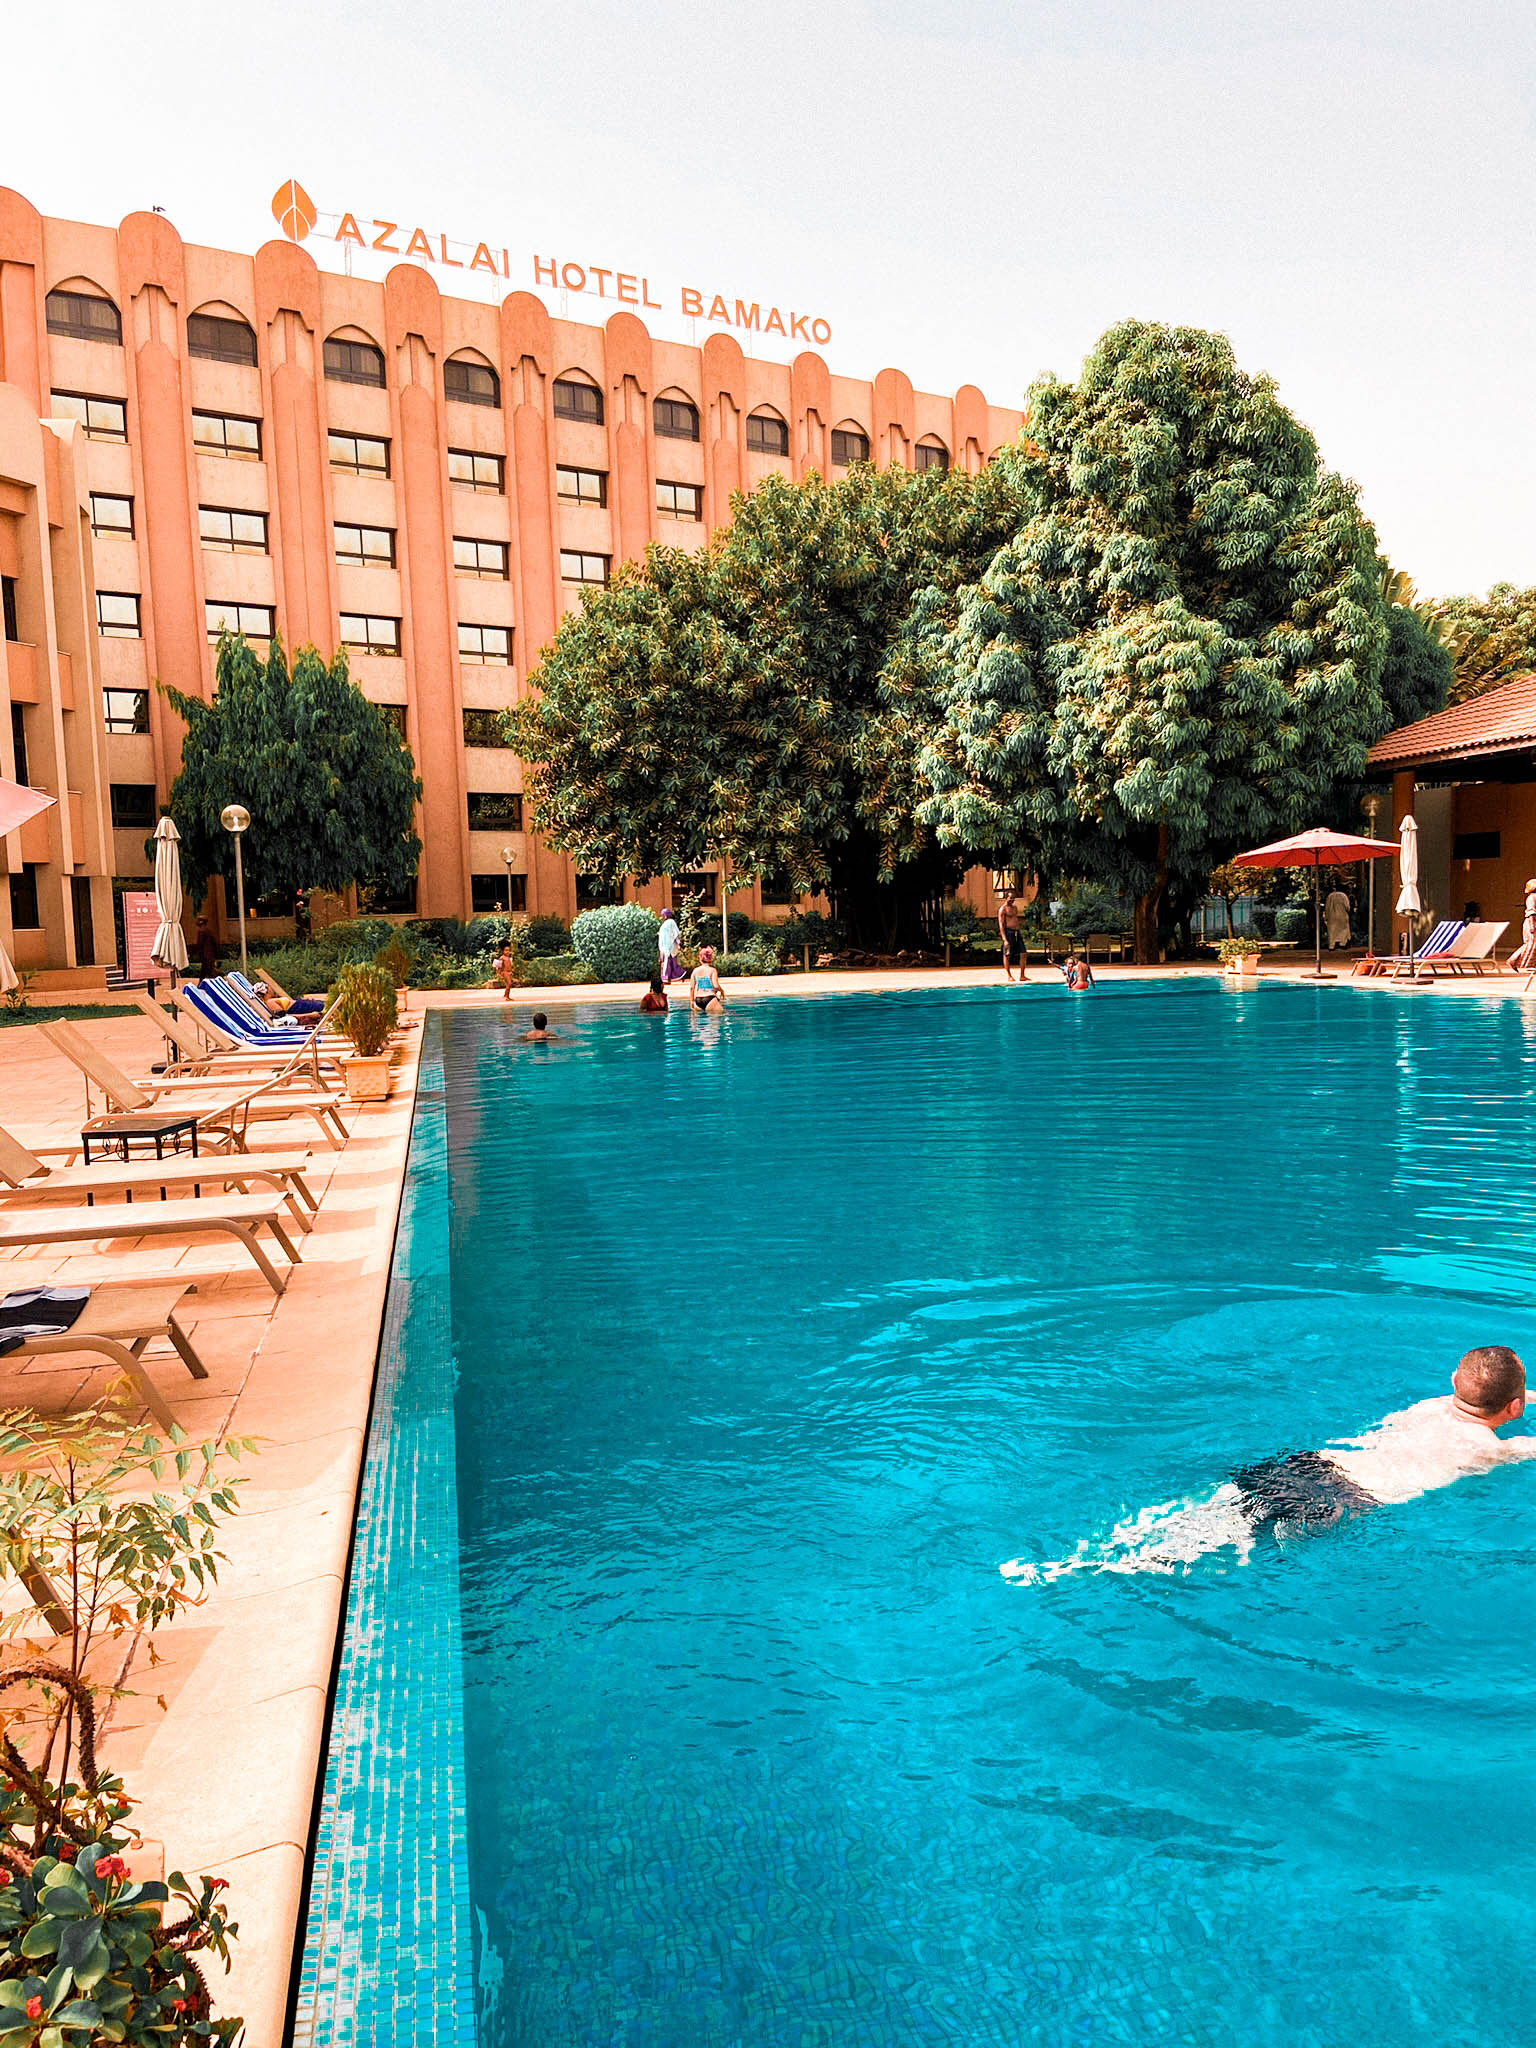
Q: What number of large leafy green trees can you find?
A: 3